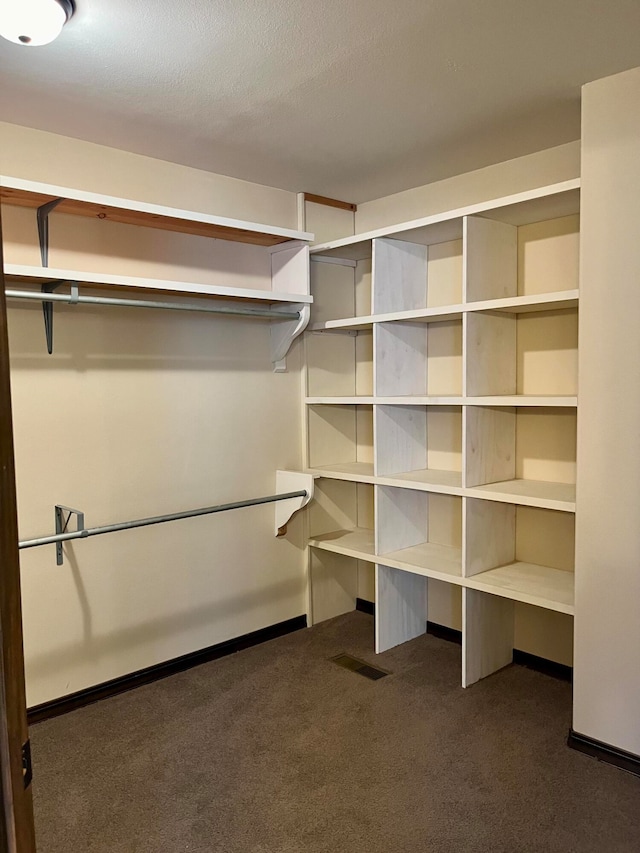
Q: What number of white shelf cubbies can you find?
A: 15